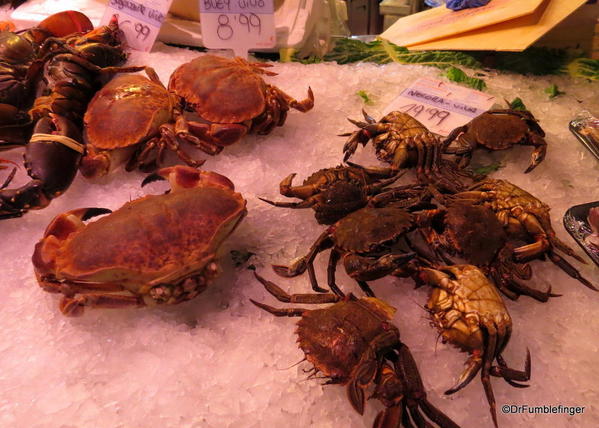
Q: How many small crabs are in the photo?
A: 8